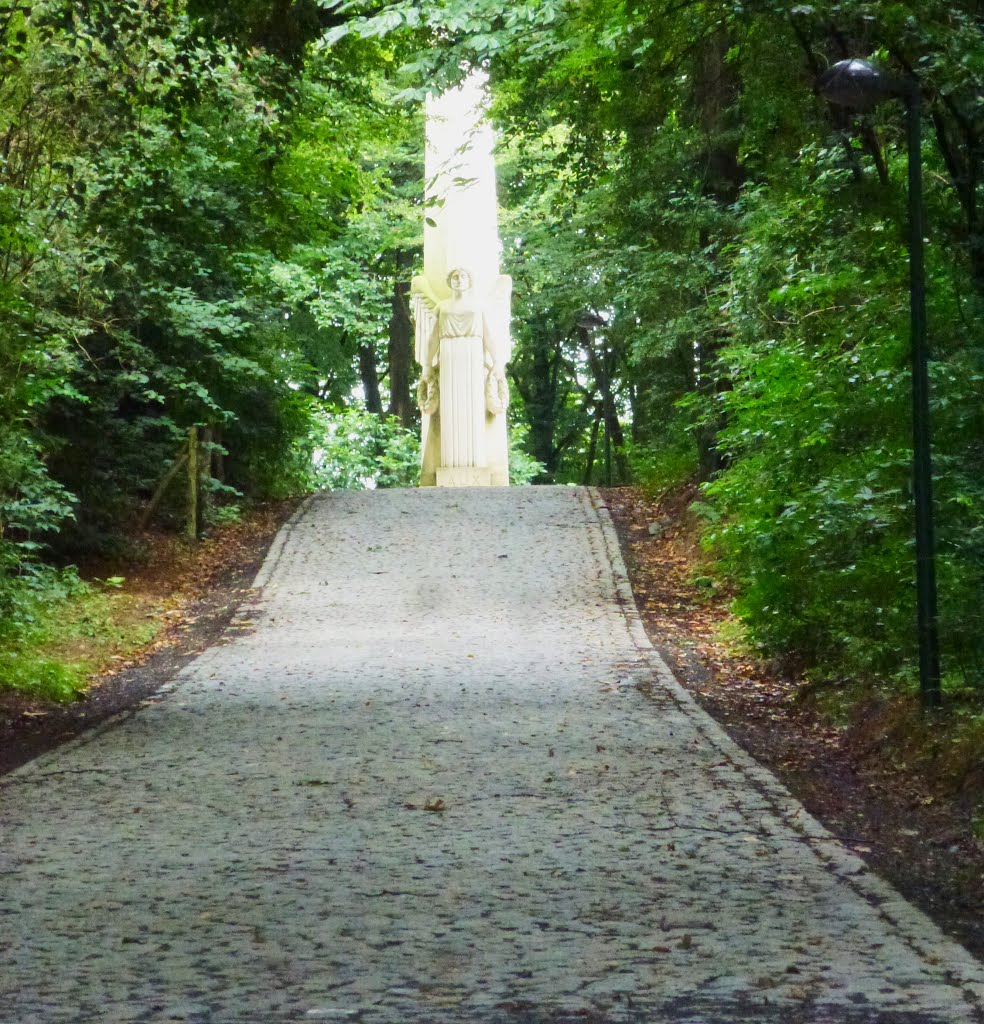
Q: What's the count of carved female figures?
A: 1